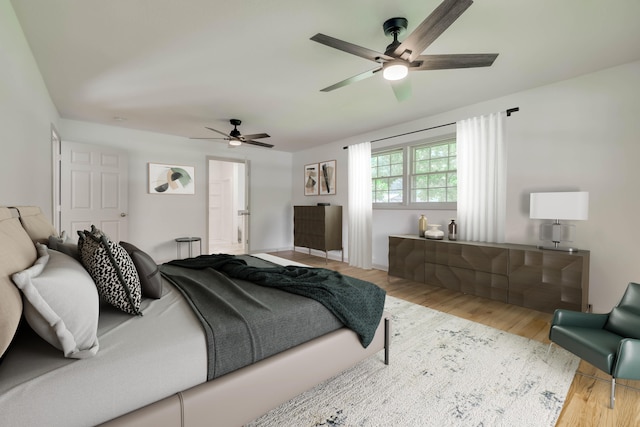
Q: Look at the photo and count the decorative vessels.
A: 3